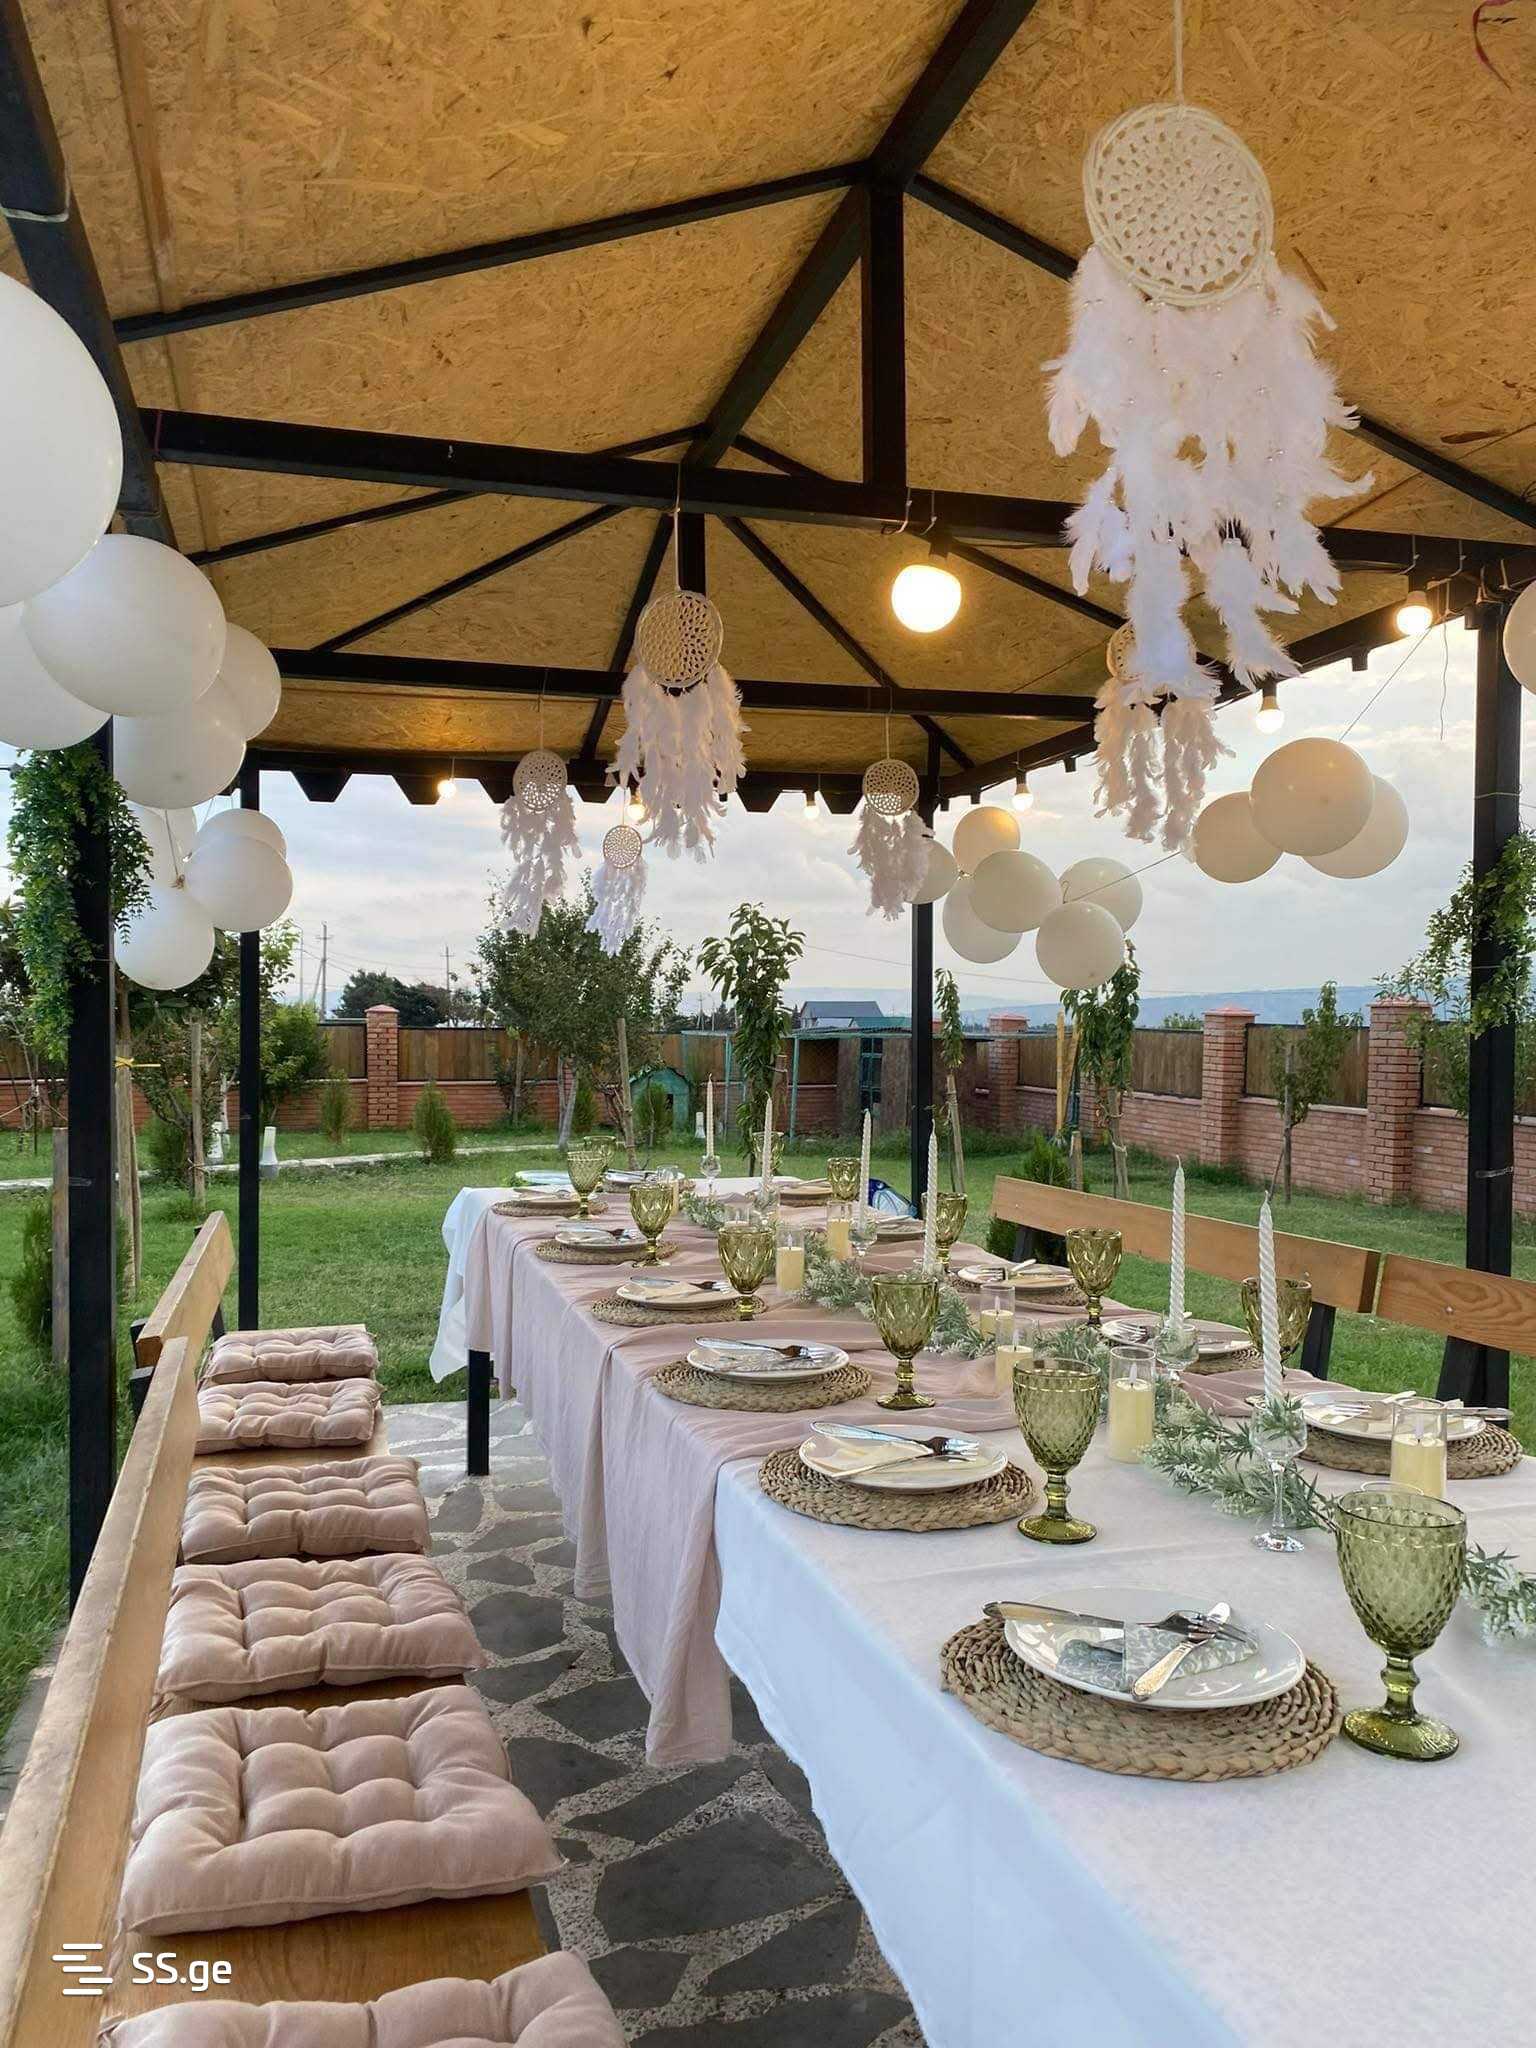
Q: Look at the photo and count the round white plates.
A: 12